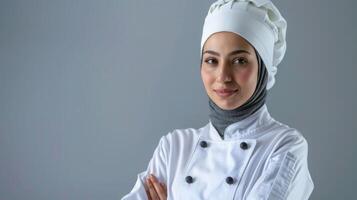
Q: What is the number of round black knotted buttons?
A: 4